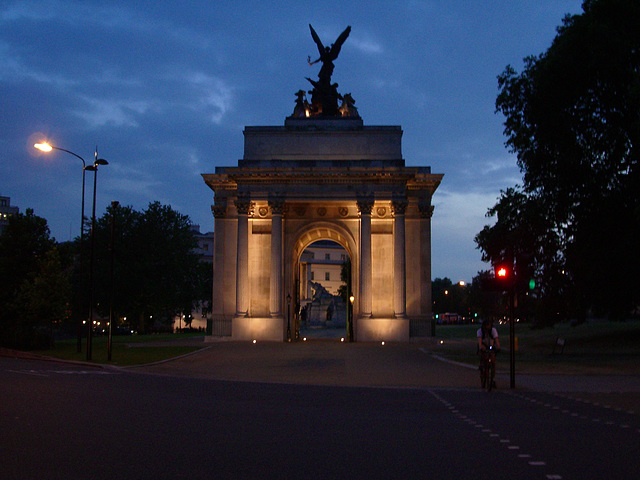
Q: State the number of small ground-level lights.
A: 5